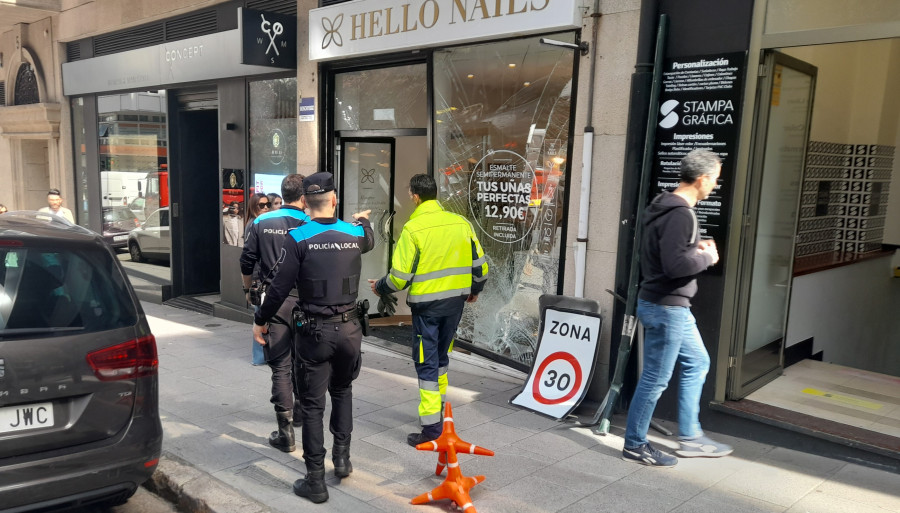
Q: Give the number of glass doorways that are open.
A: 2